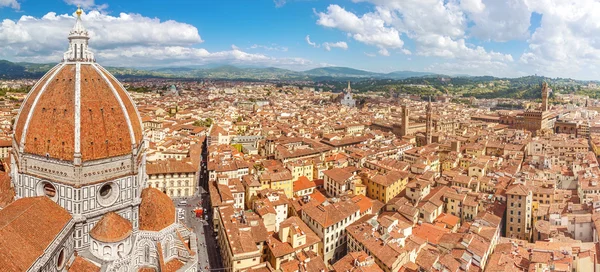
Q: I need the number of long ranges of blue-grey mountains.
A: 1